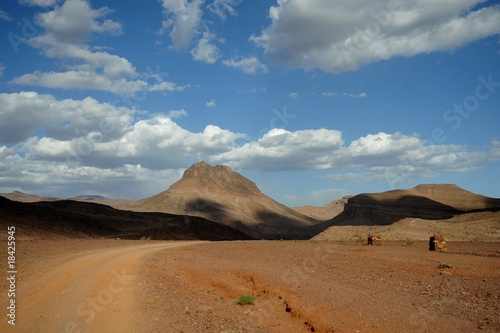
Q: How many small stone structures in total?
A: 2